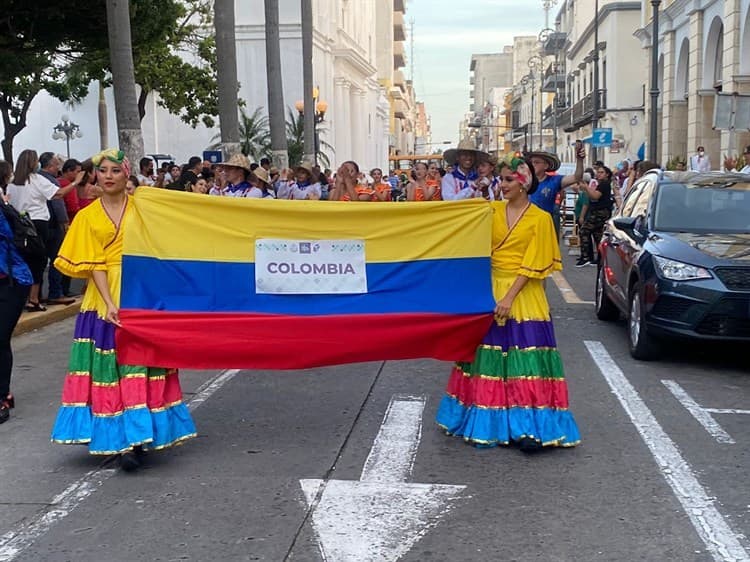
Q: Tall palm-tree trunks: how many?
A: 4